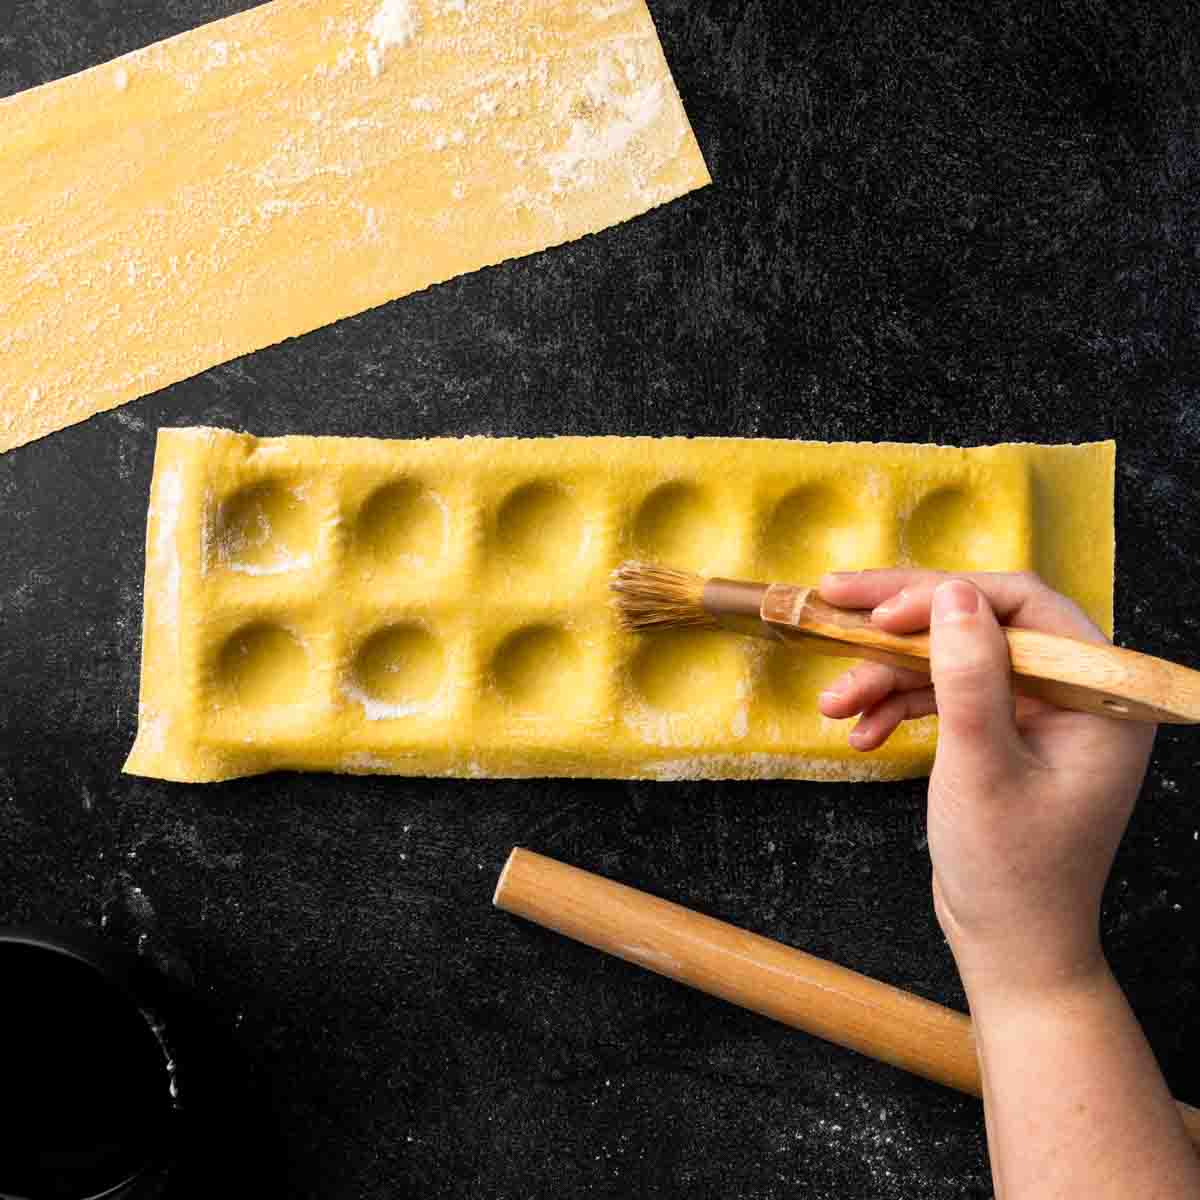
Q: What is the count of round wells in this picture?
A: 11